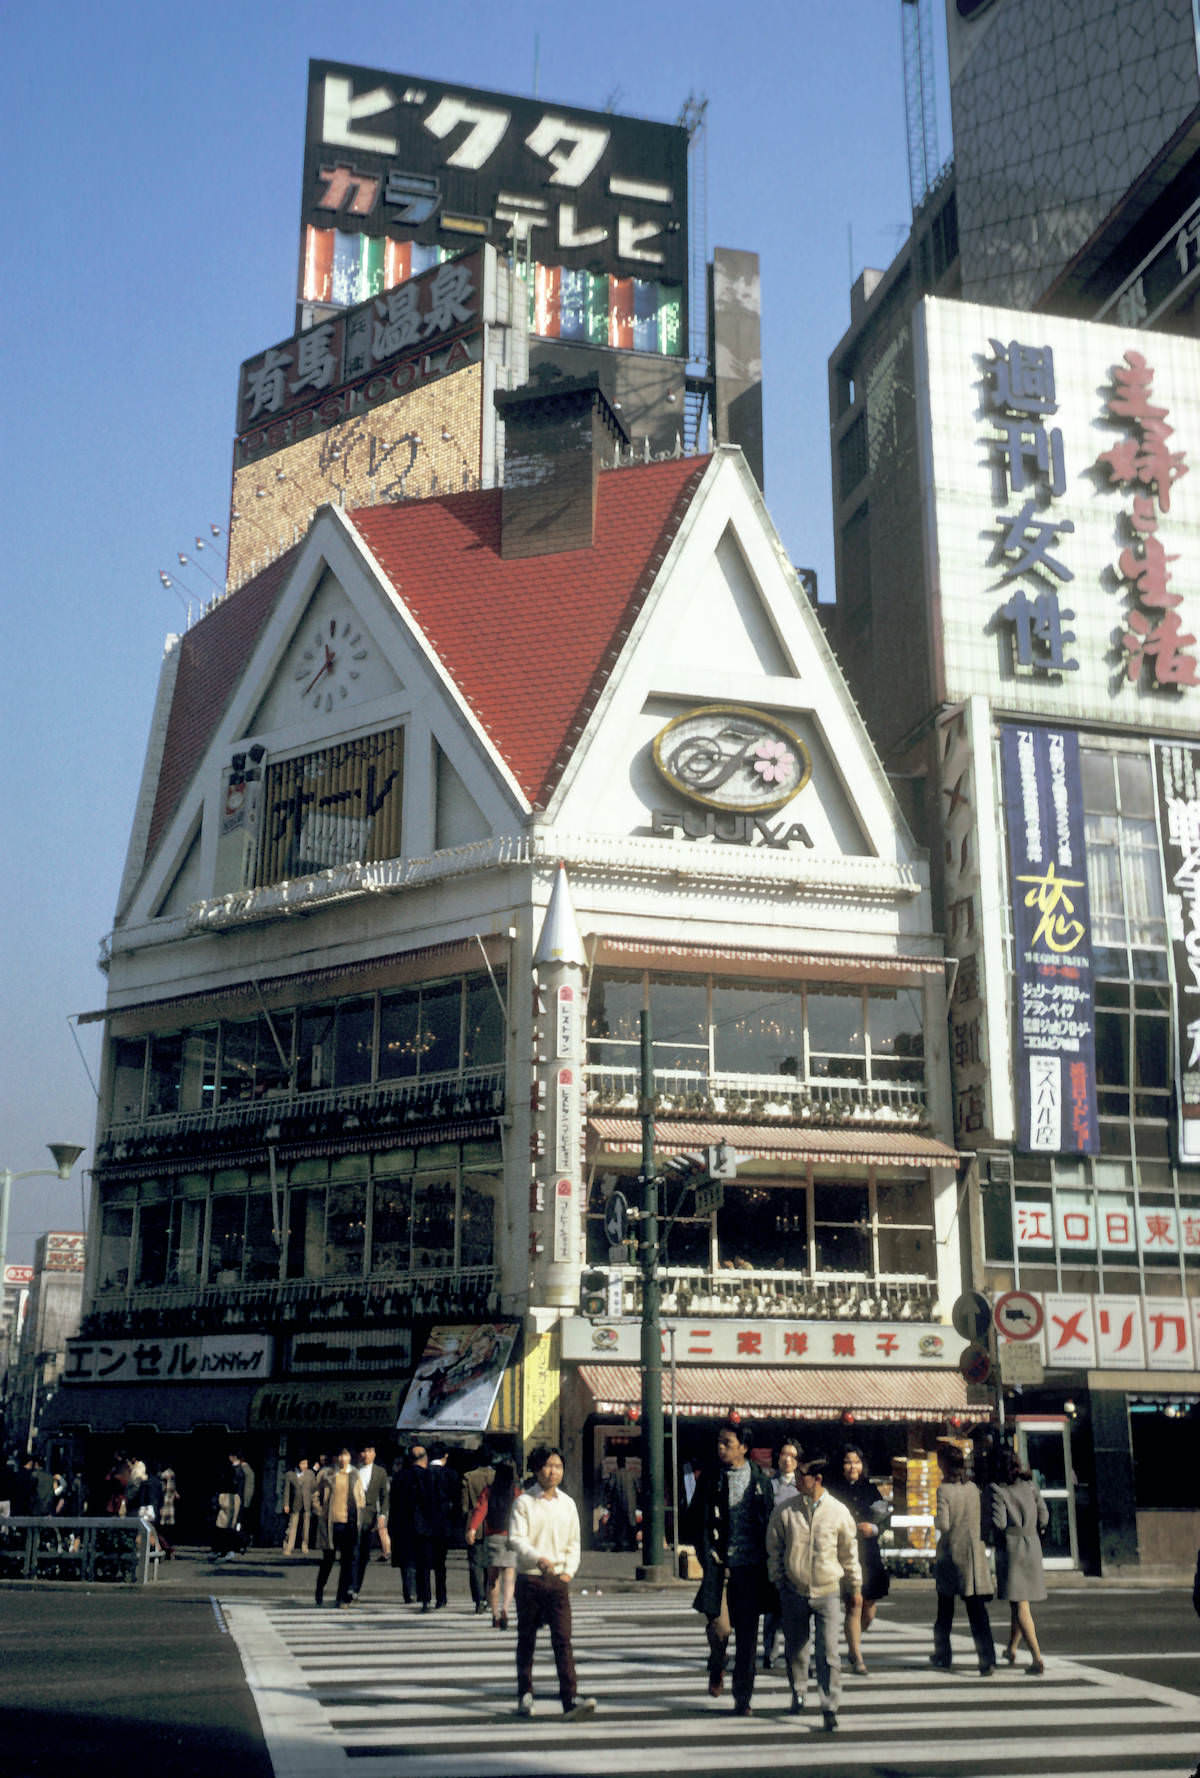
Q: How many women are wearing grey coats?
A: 2